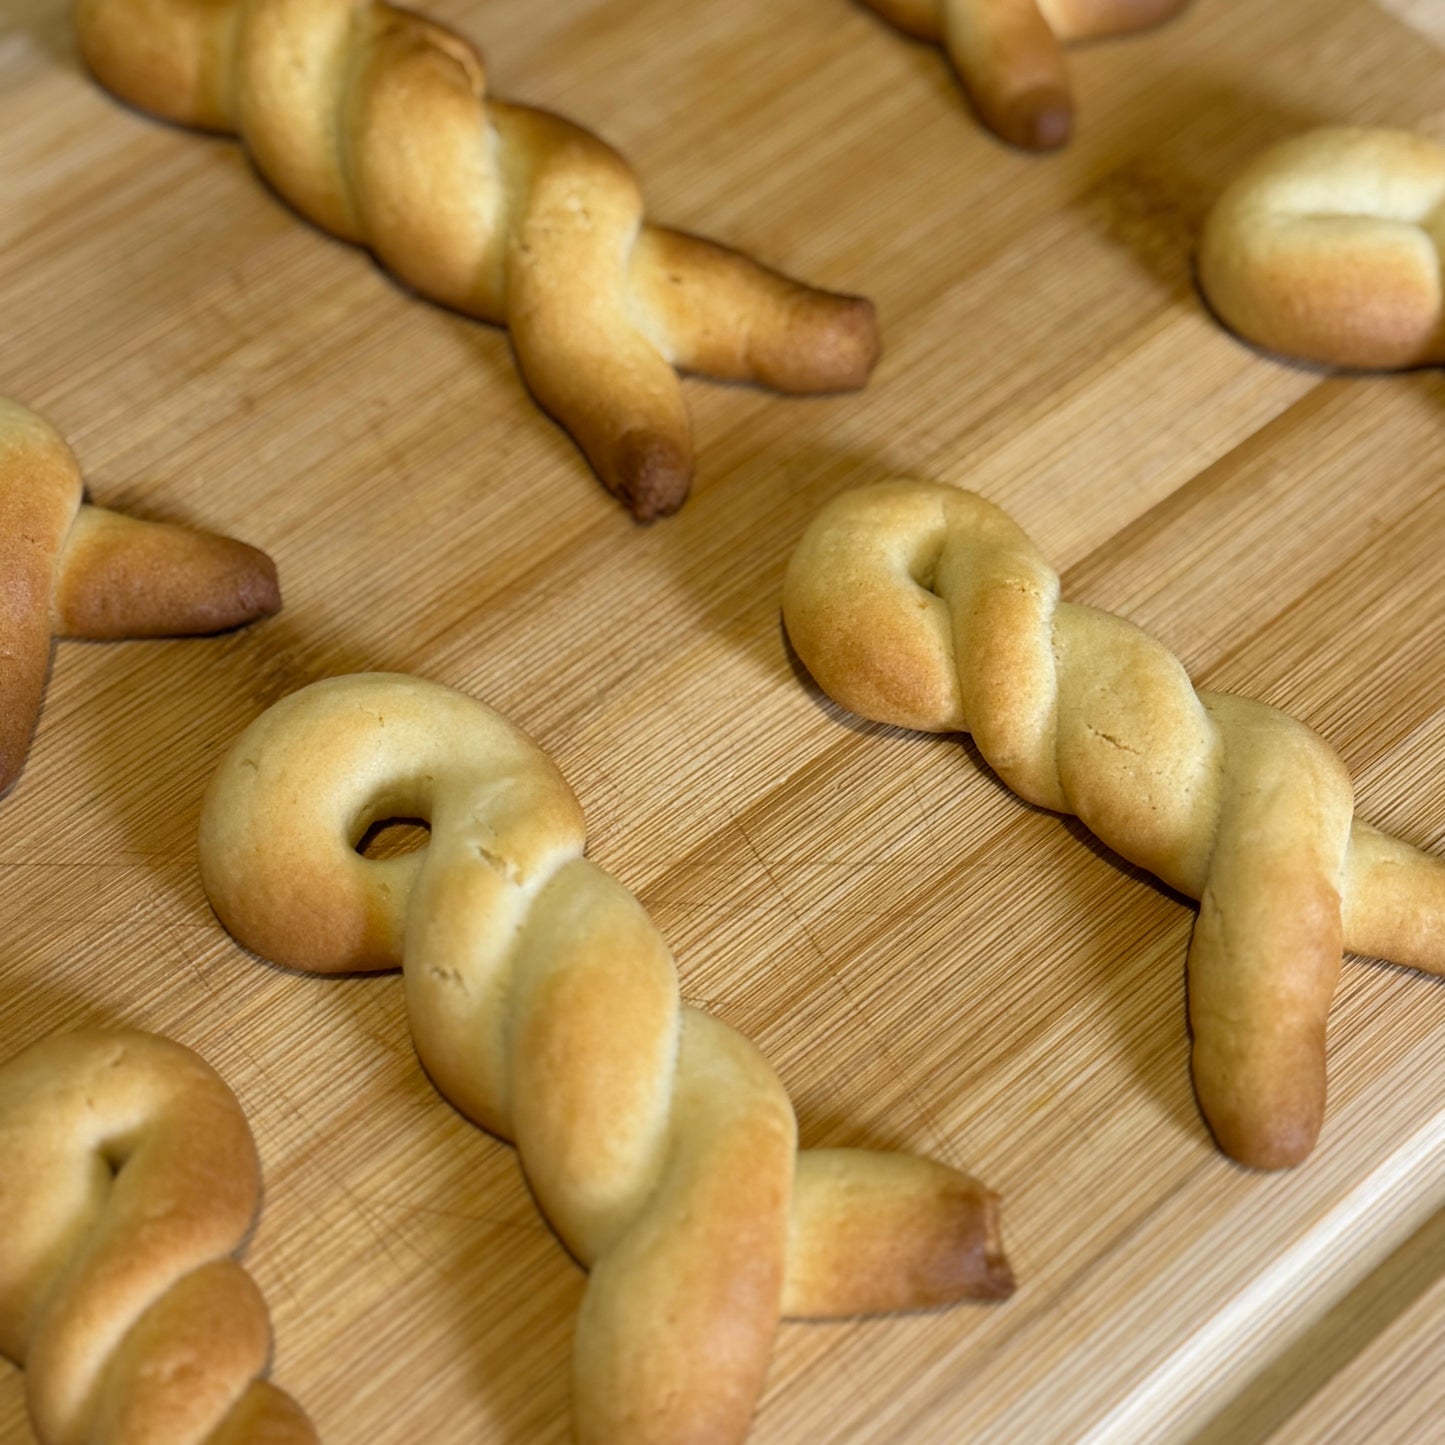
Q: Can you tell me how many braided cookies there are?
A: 7